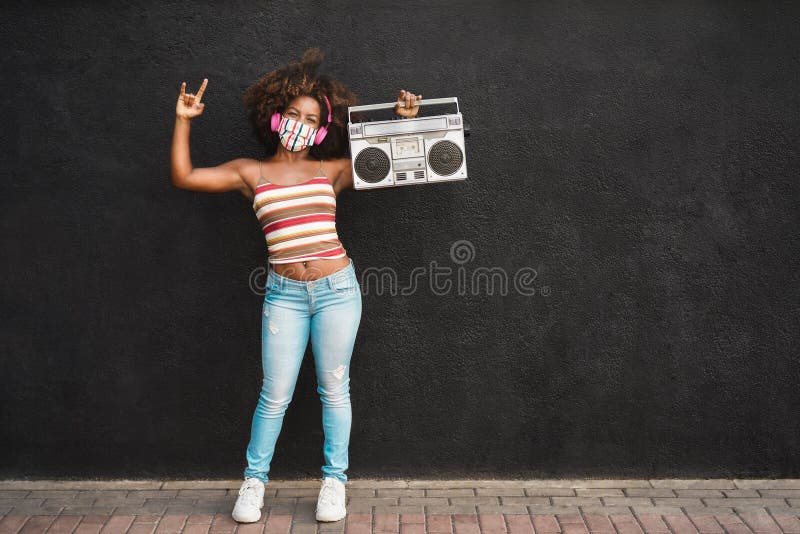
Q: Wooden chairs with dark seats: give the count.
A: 0